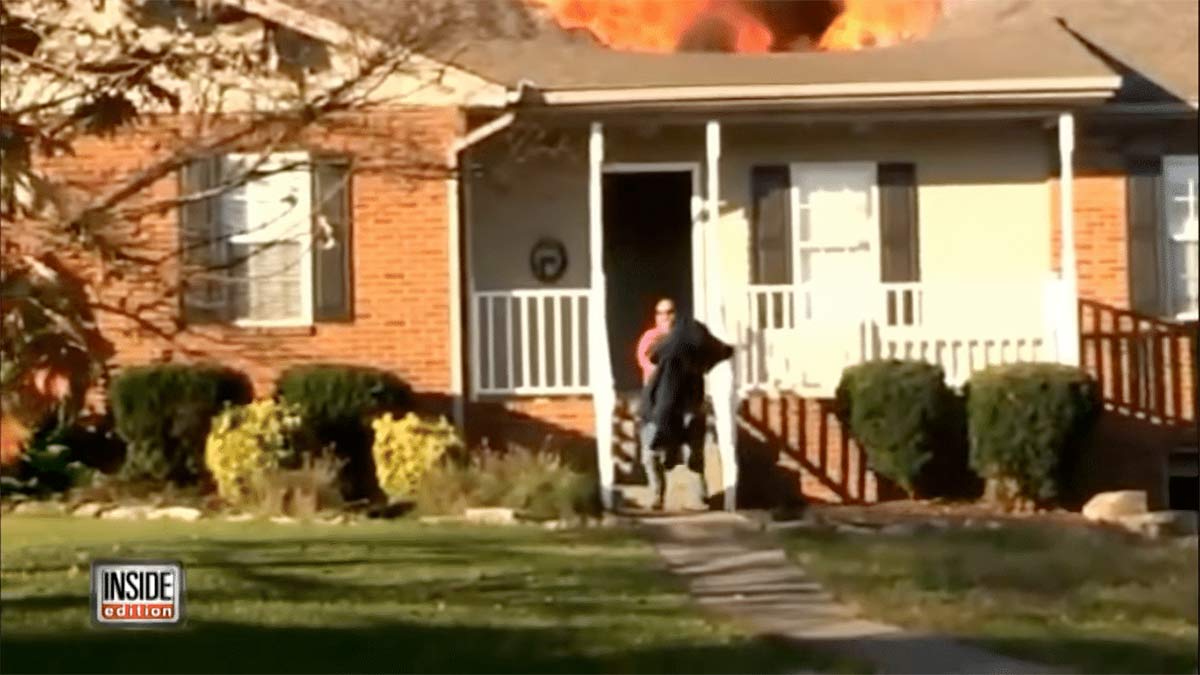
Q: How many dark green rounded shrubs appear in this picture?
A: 4